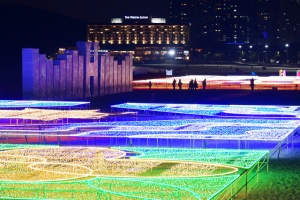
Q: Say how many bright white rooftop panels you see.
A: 2